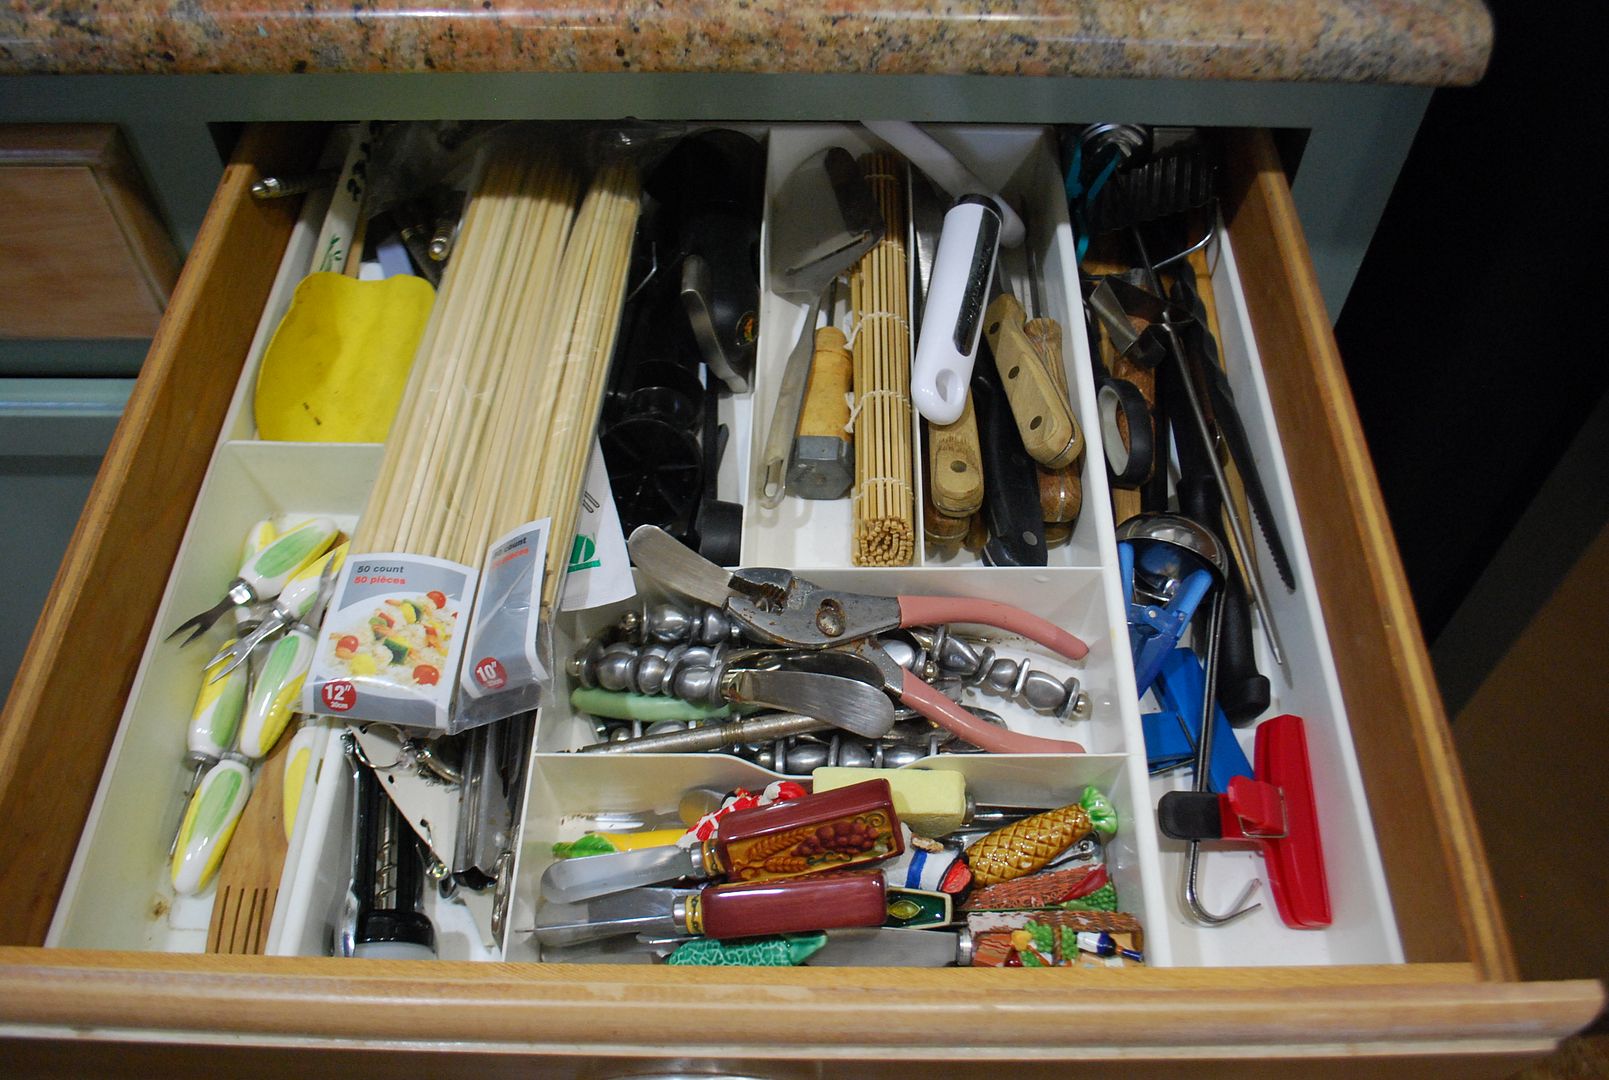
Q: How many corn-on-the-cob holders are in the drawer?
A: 7